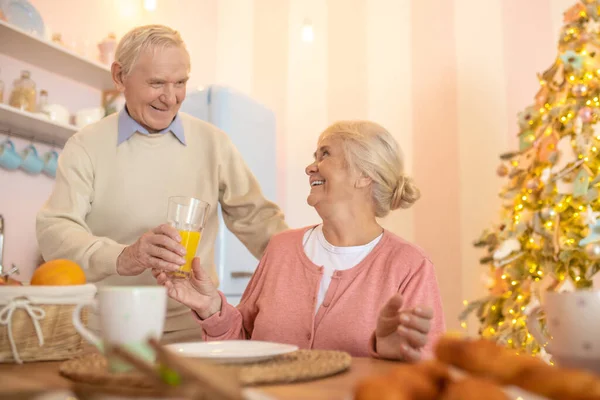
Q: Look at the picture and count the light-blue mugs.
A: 3